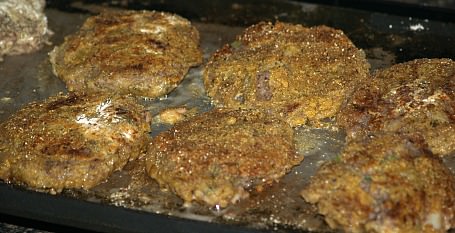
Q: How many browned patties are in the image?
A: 6